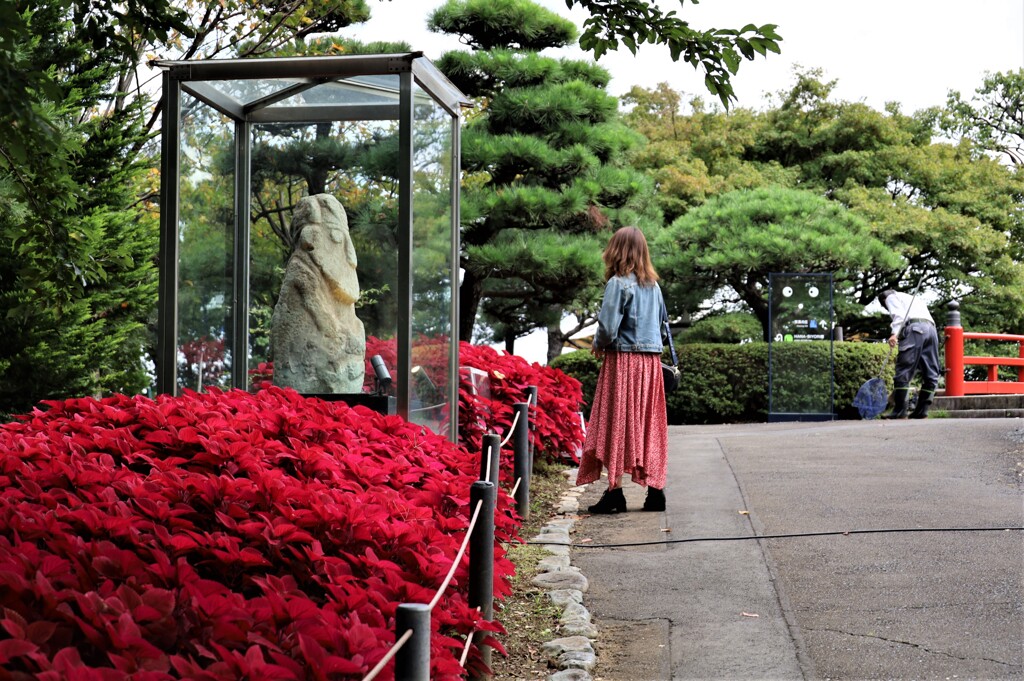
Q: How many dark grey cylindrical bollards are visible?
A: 5